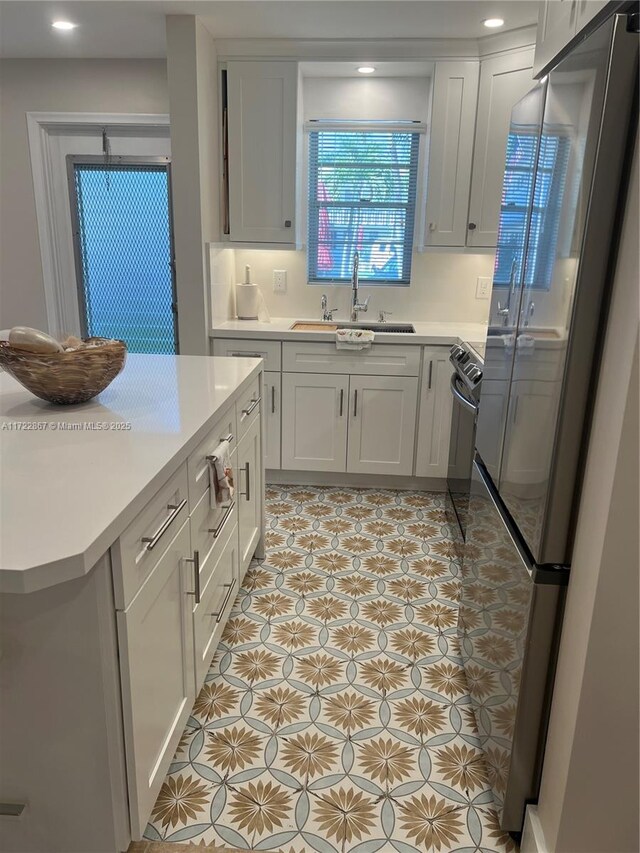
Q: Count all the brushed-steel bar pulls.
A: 12